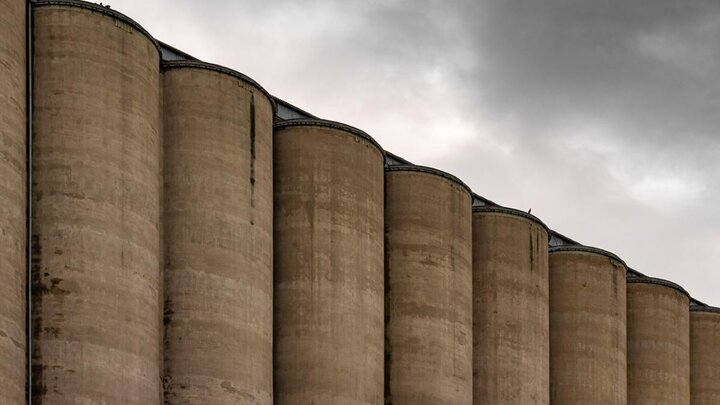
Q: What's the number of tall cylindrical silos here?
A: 9